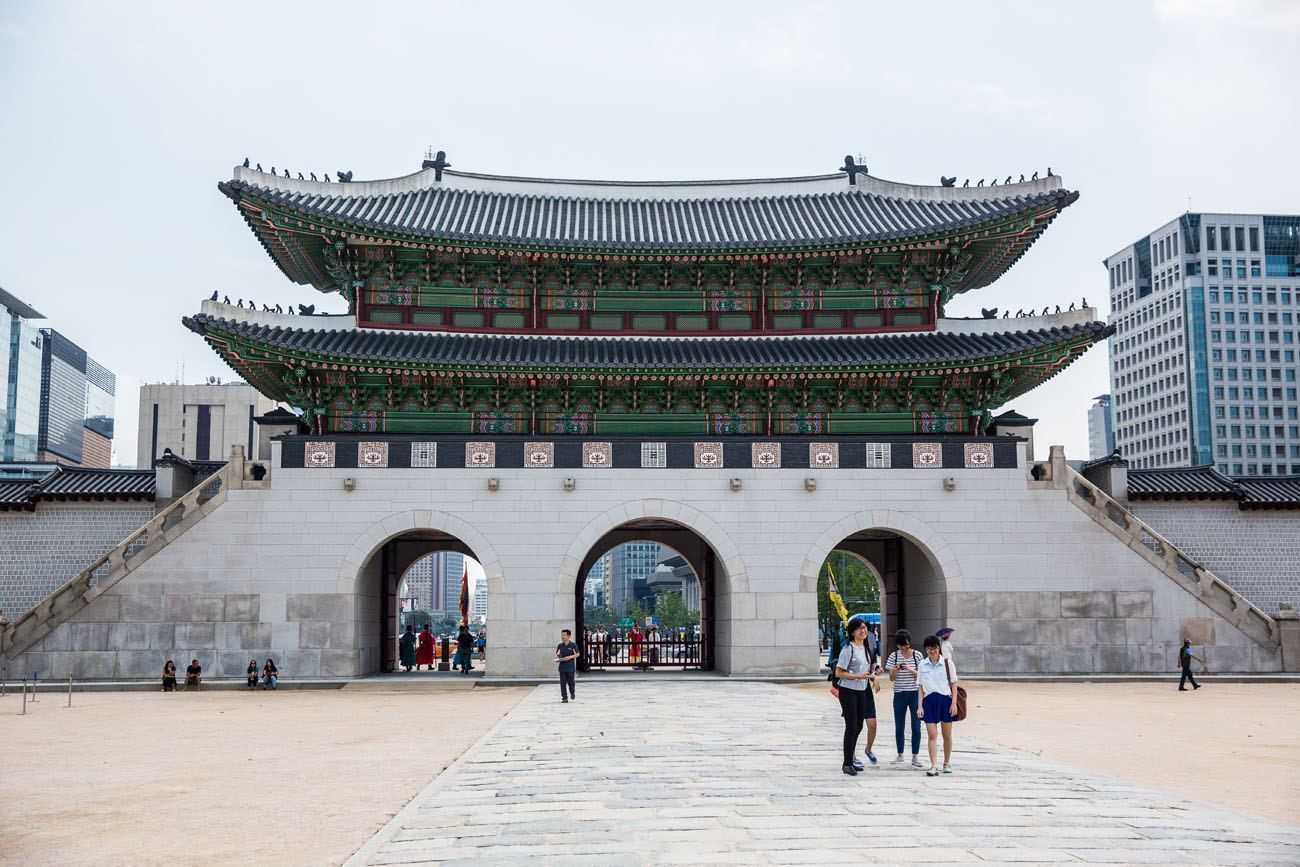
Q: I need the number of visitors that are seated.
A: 4